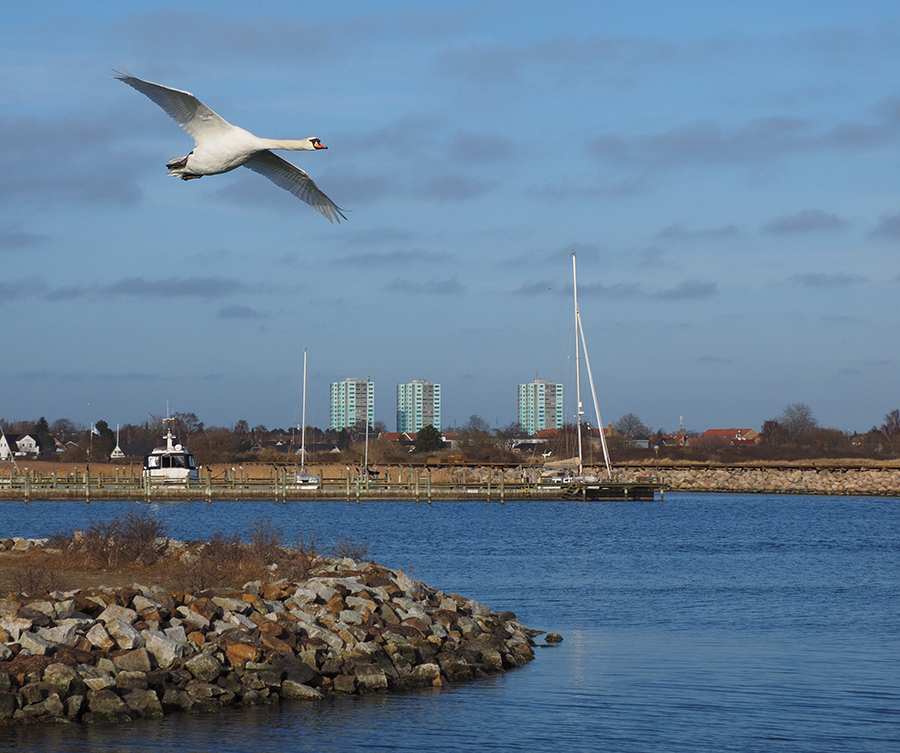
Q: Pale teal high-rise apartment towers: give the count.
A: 3